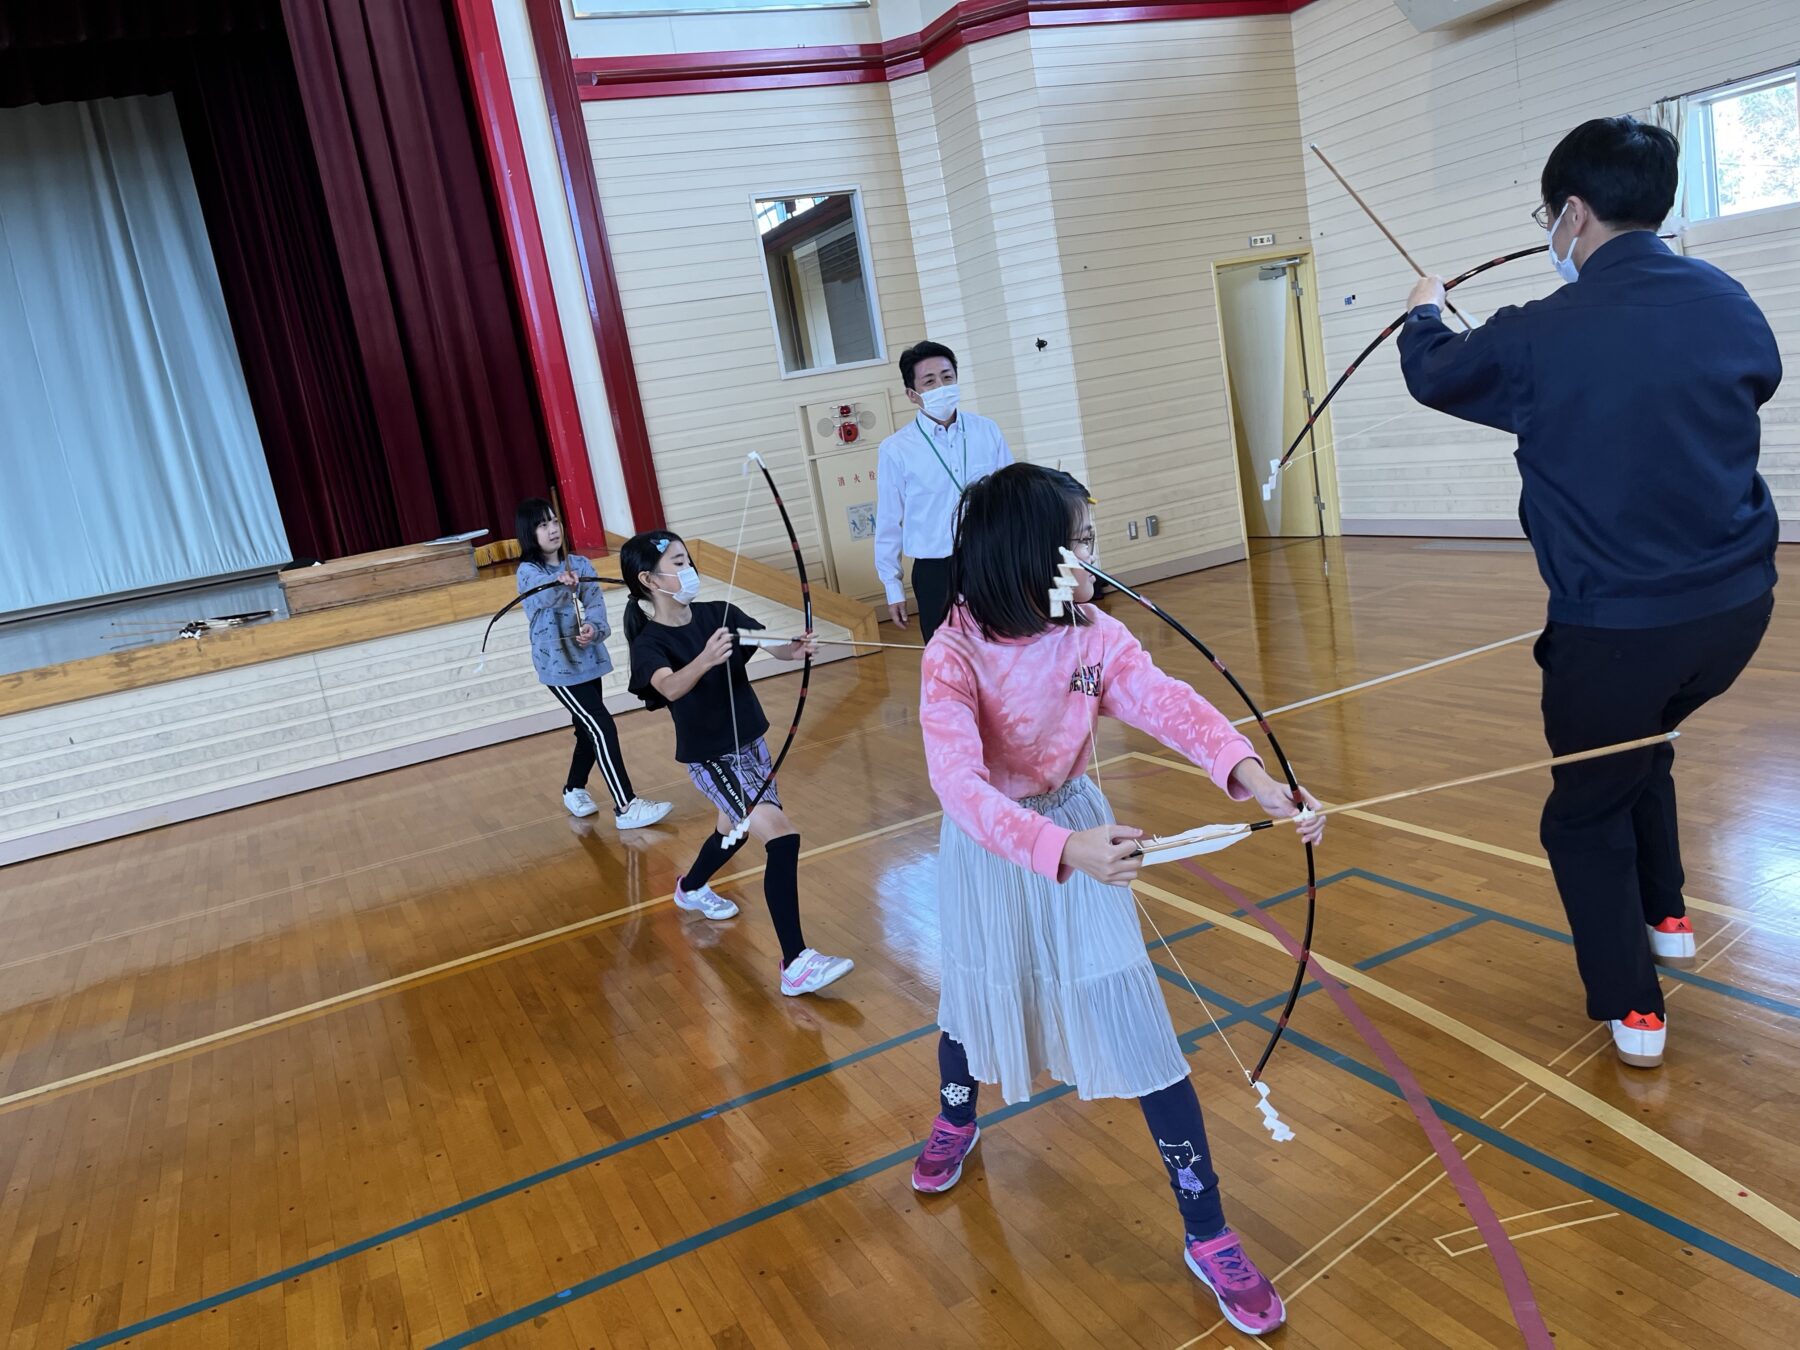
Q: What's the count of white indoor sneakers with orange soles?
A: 2